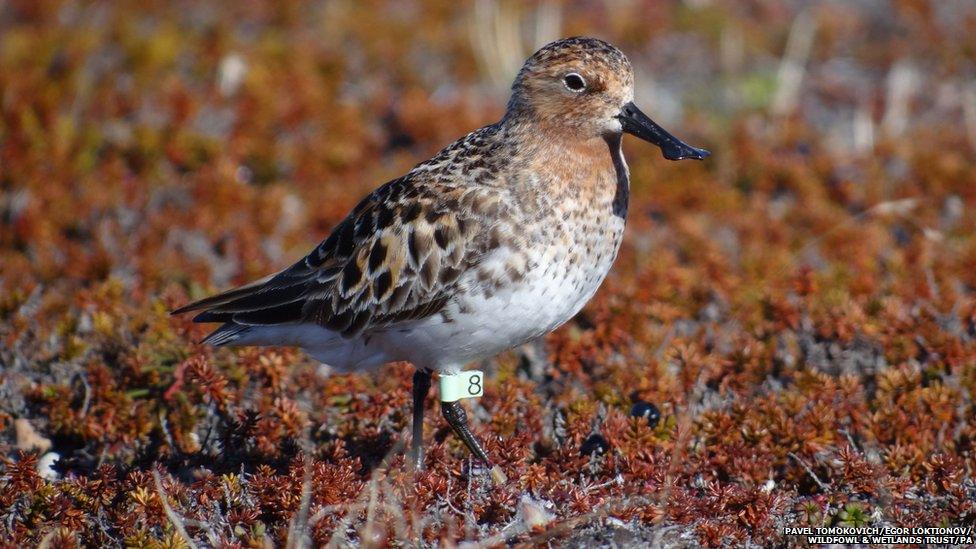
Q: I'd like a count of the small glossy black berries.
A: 2